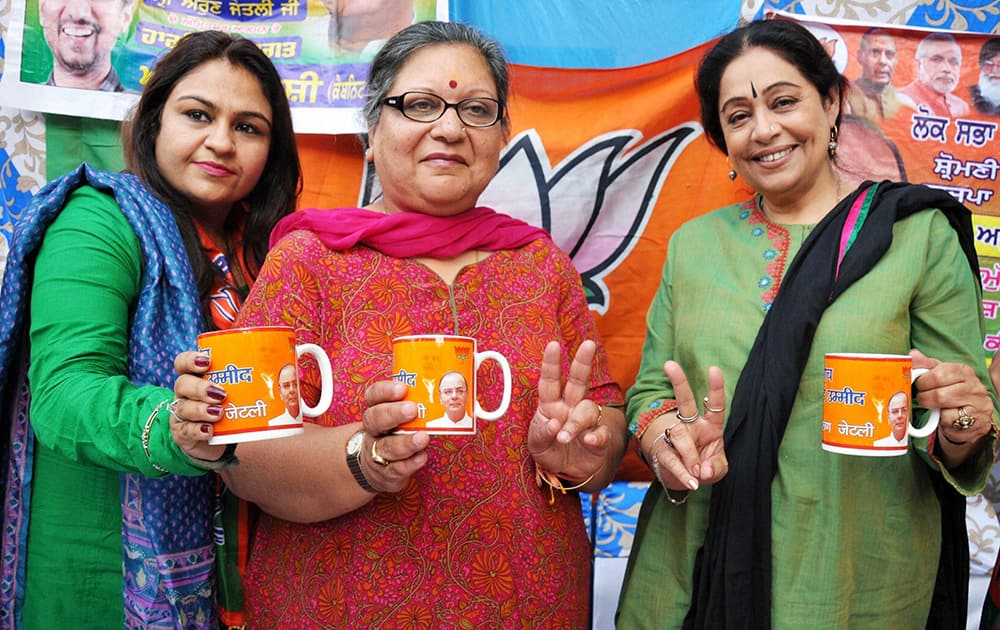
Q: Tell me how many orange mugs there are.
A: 3